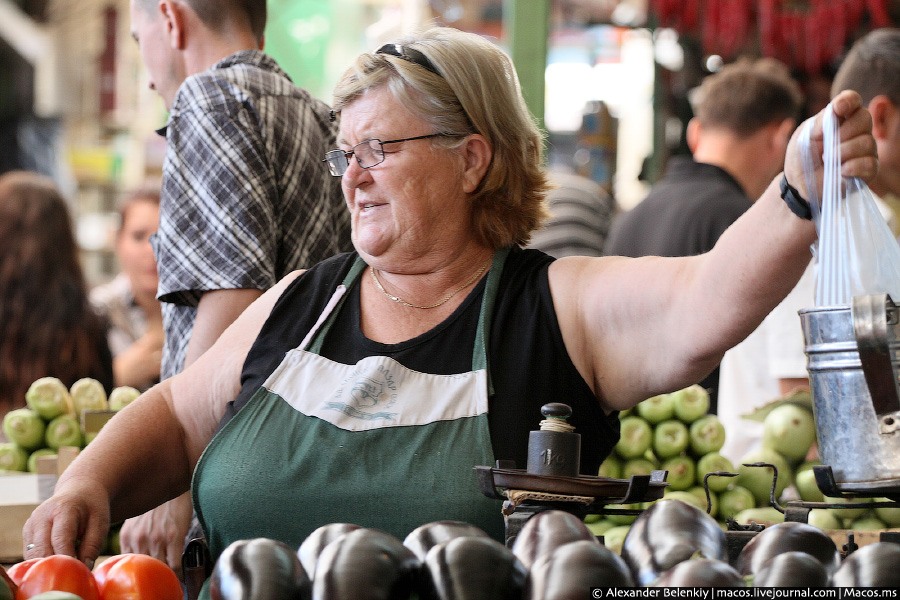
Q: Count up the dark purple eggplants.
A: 12